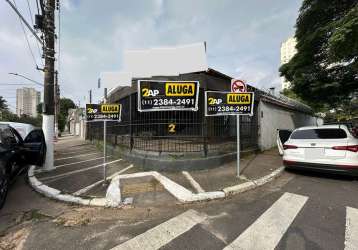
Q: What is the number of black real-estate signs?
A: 3